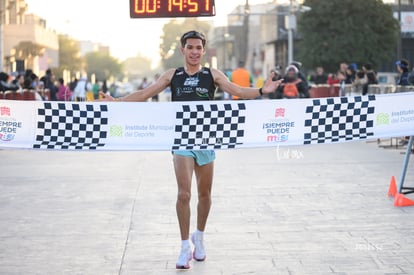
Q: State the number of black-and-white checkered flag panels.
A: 3